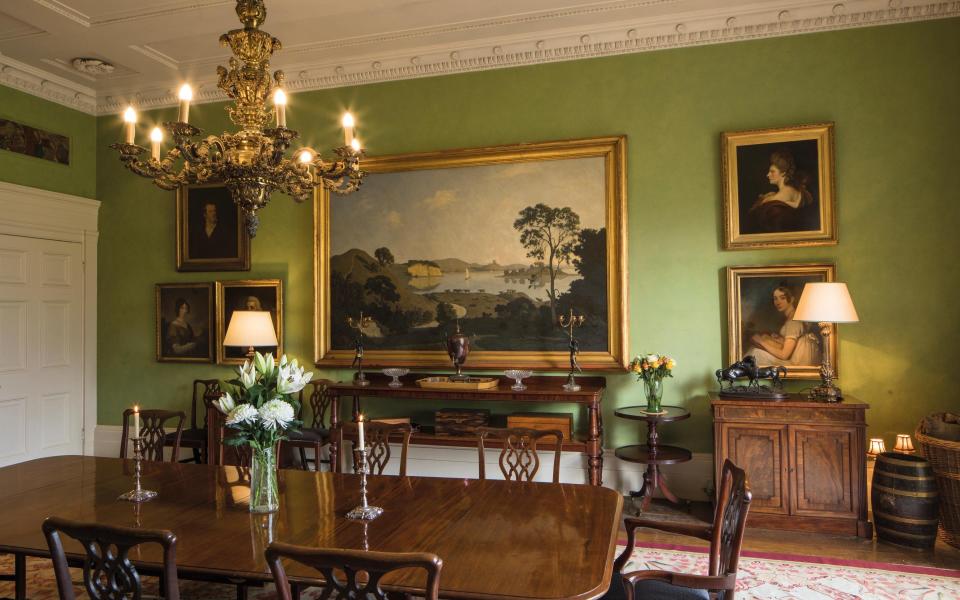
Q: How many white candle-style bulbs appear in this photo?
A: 7